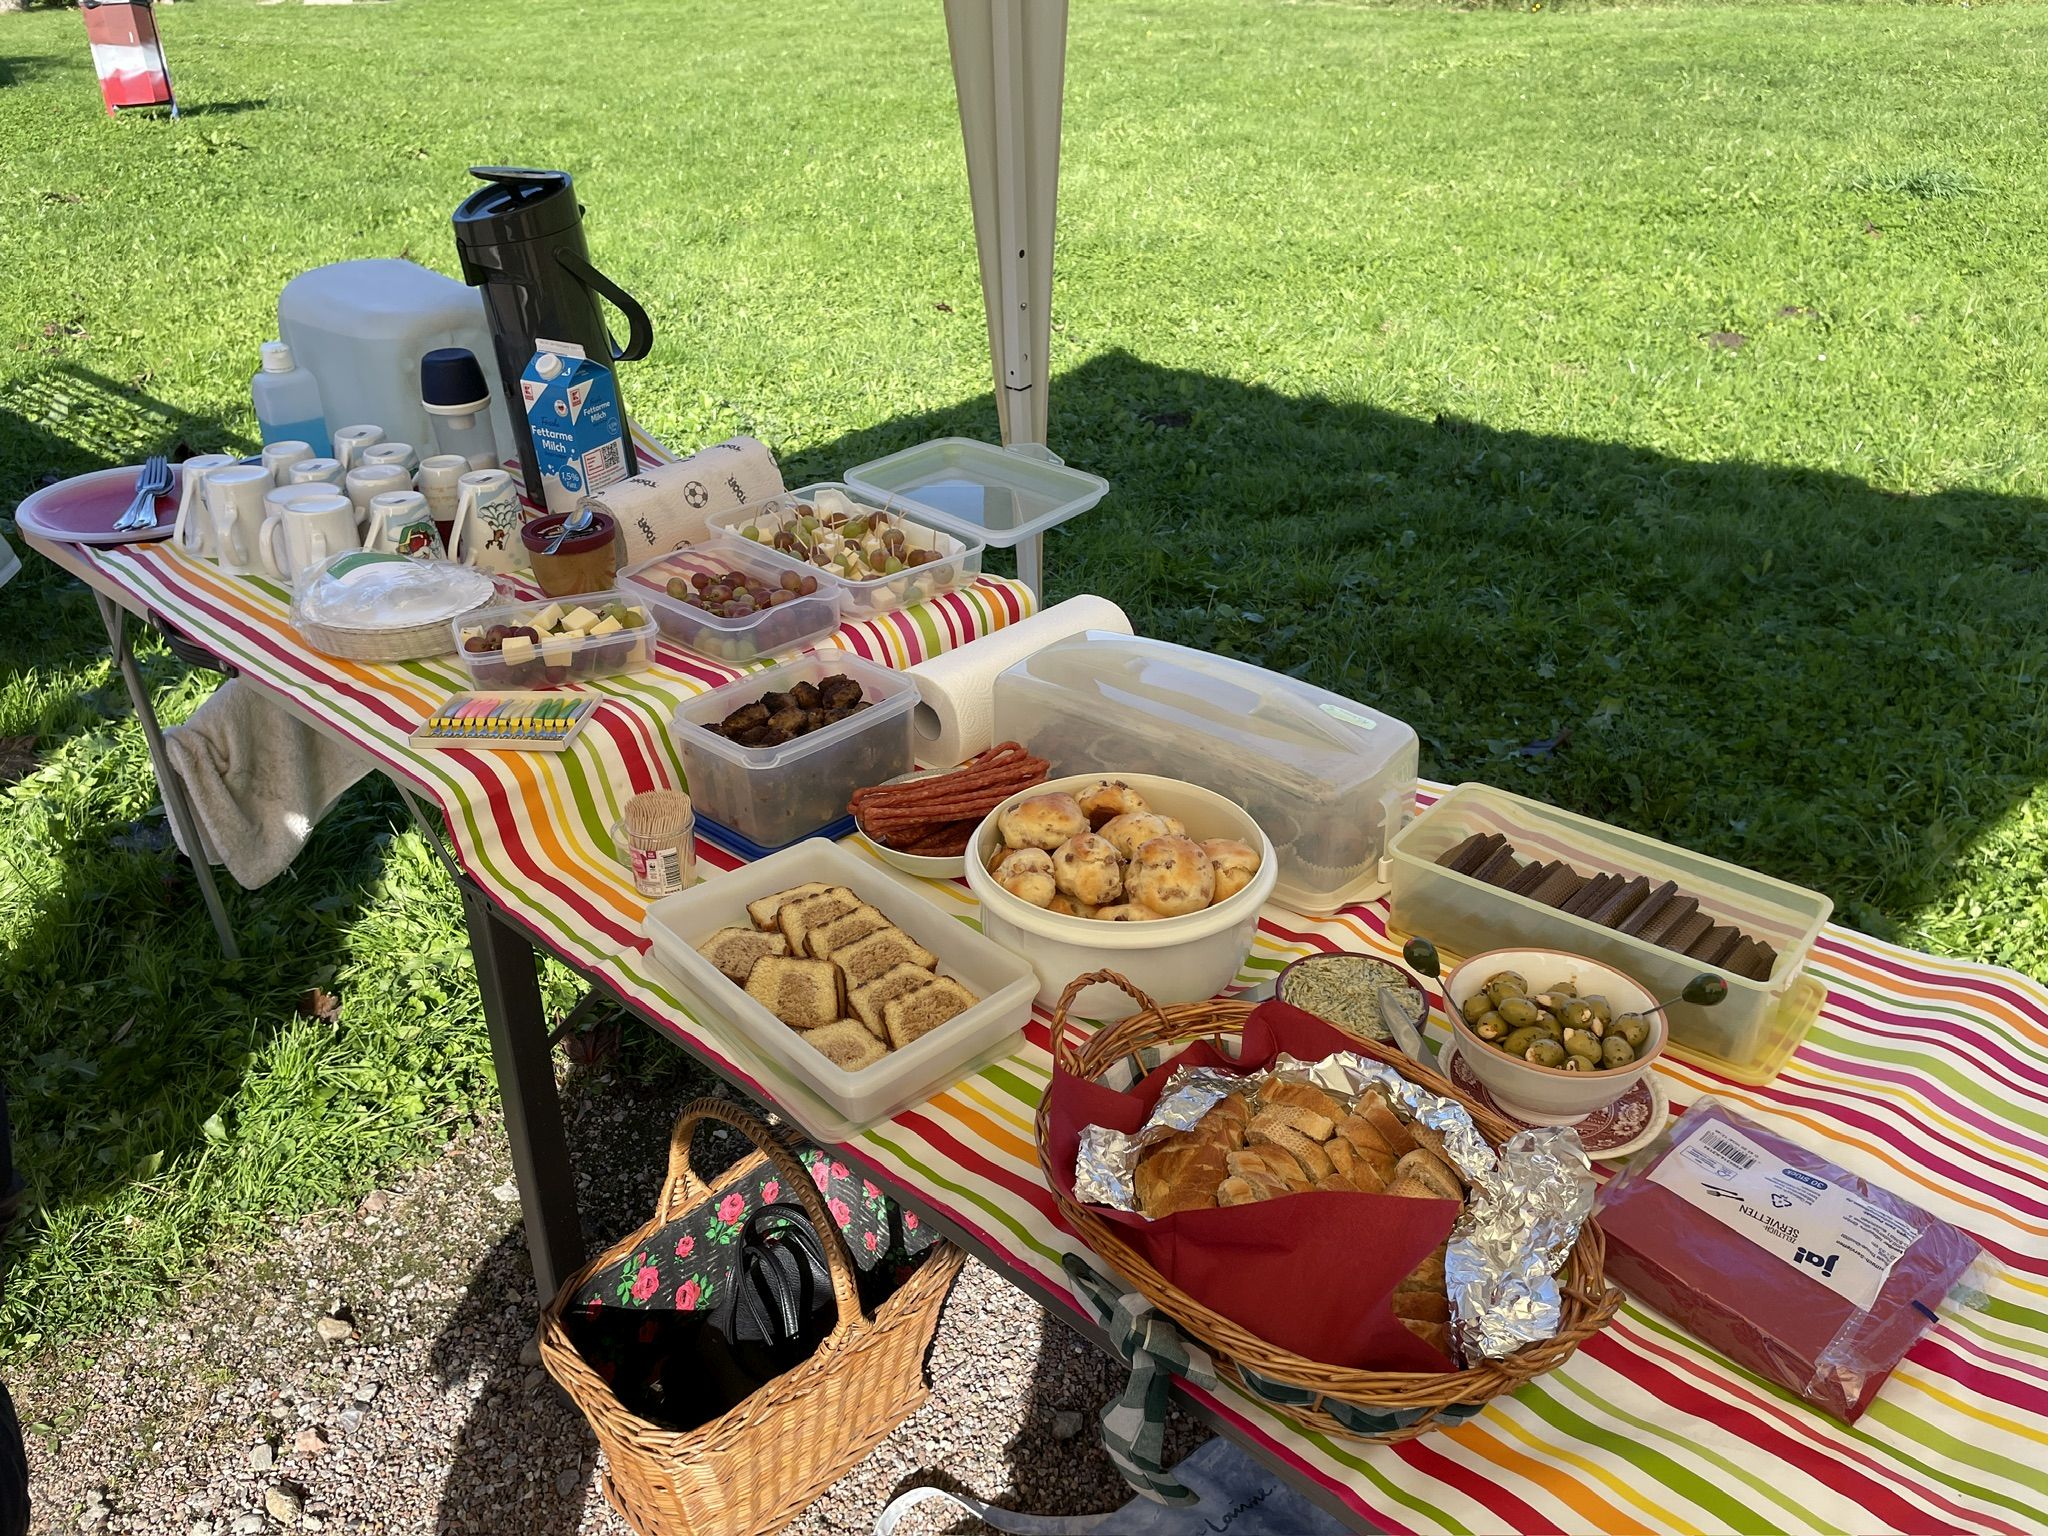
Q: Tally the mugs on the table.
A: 12